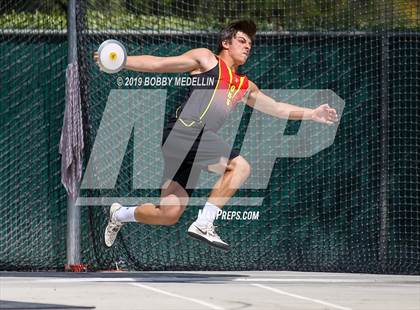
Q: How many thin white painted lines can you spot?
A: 2